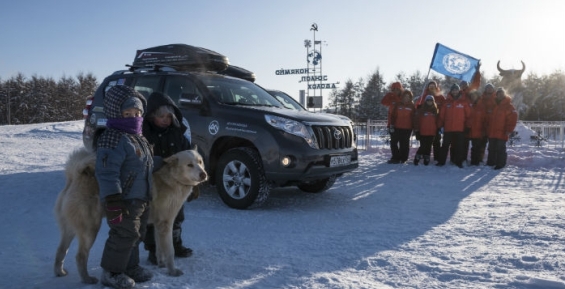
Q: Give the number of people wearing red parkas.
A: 9